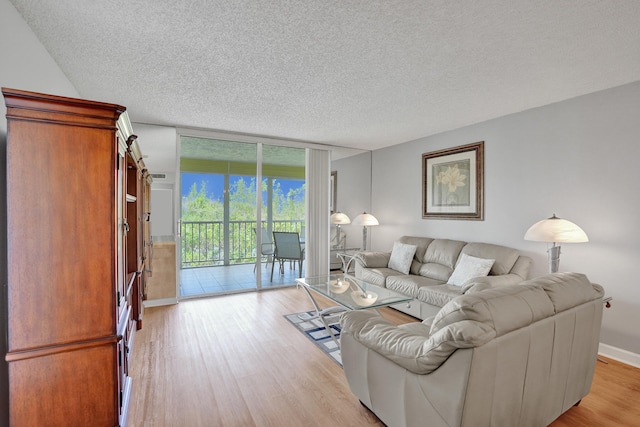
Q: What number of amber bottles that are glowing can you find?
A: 0